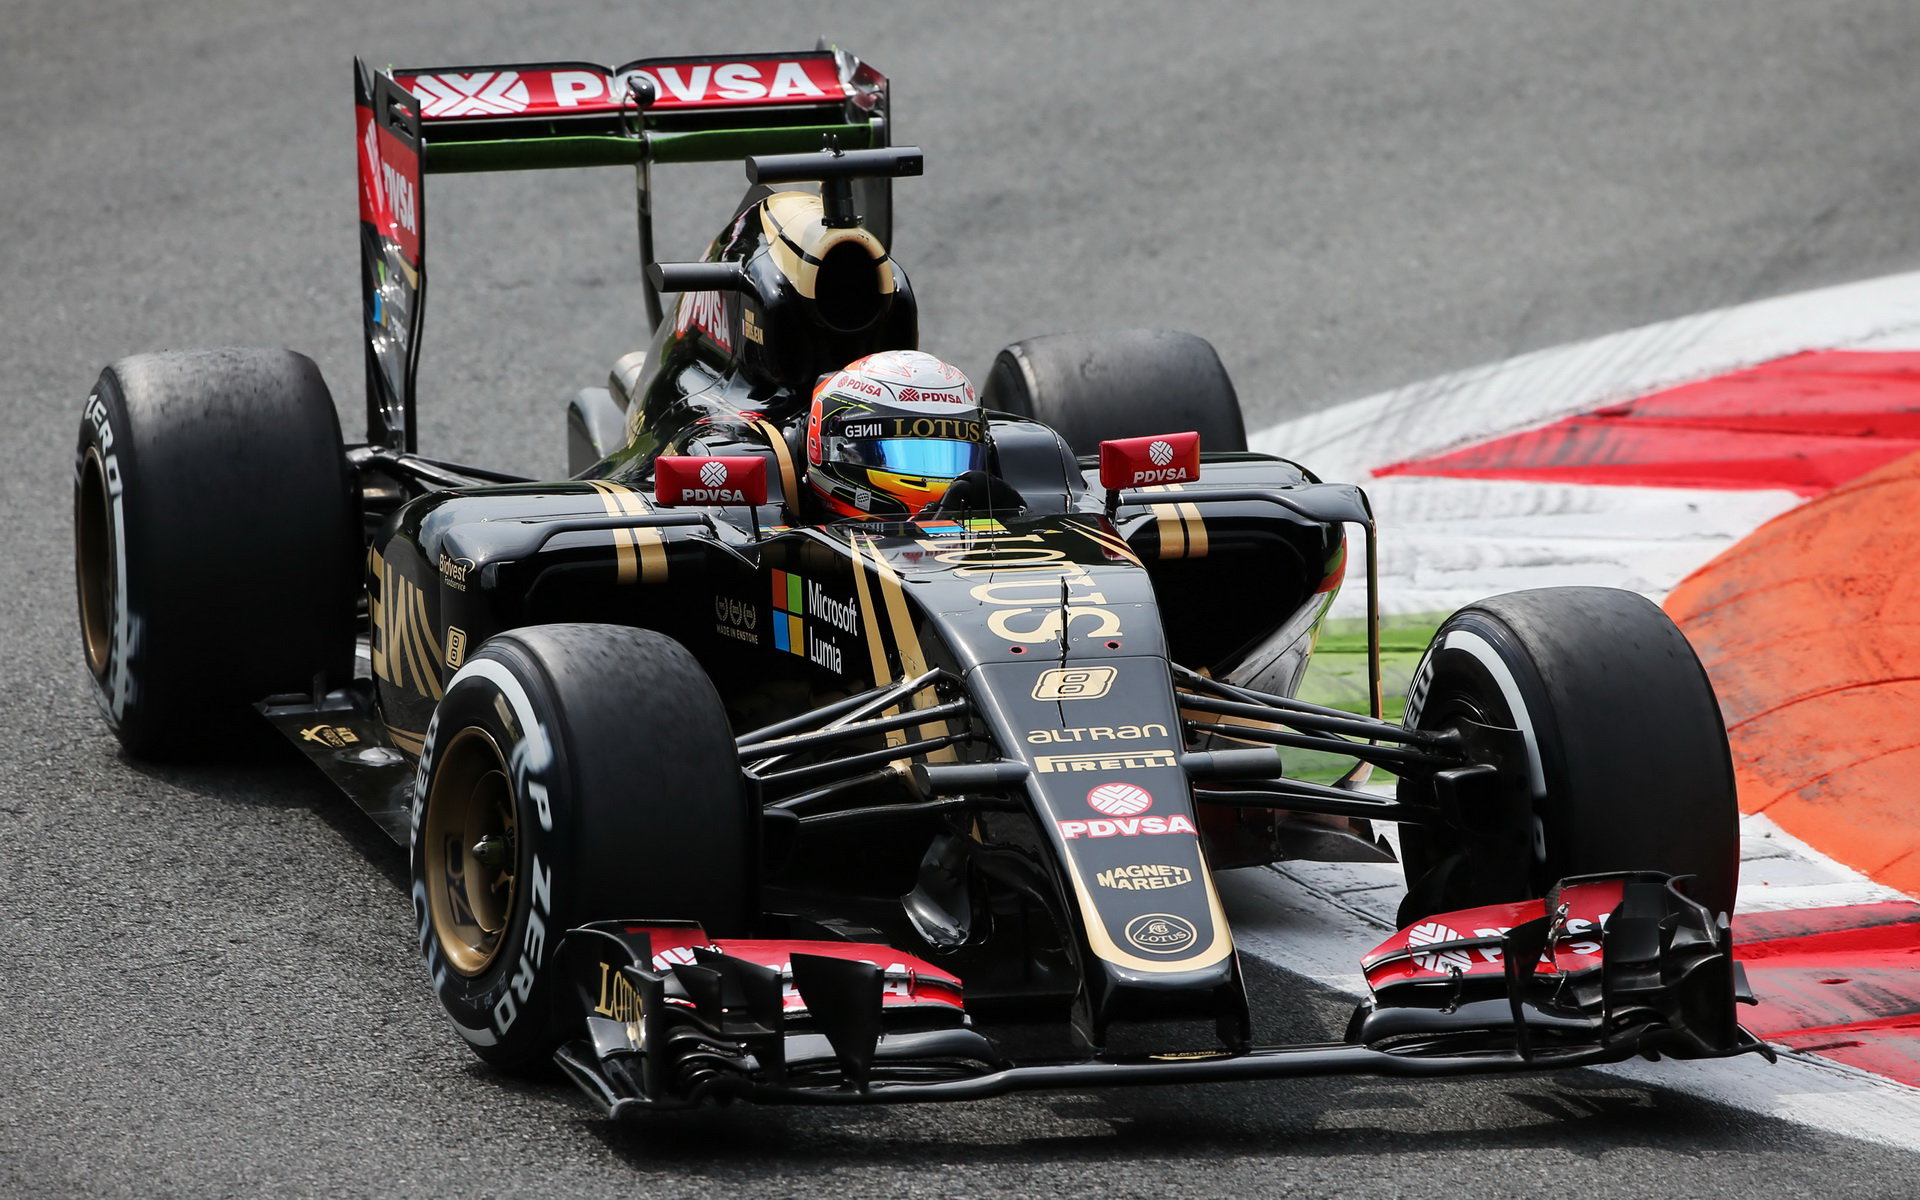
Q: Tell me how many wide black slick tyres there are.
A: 4